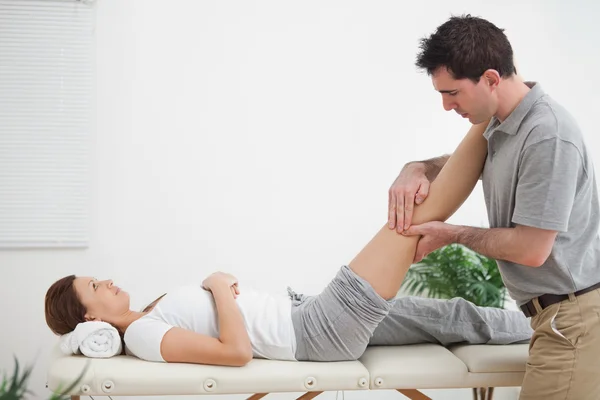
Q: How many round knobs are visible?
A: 6